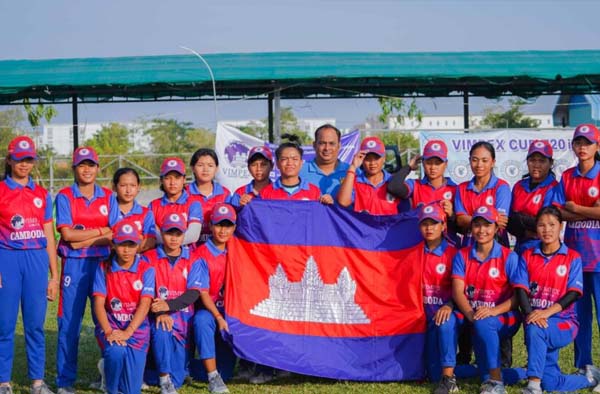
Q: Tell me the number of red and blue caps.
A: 13